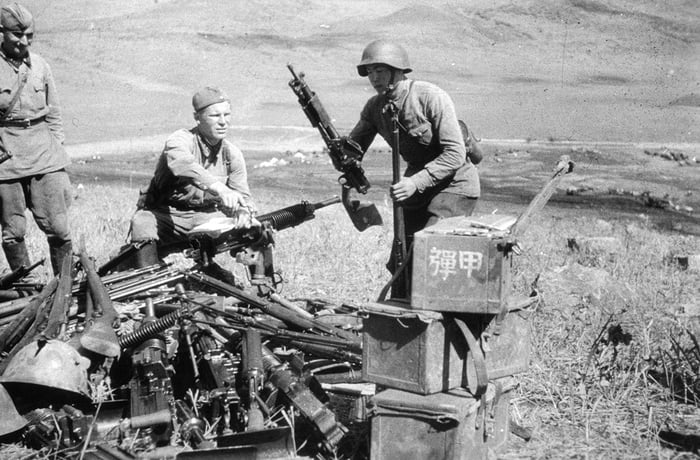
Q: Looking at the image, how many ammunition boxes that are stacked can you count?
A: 3